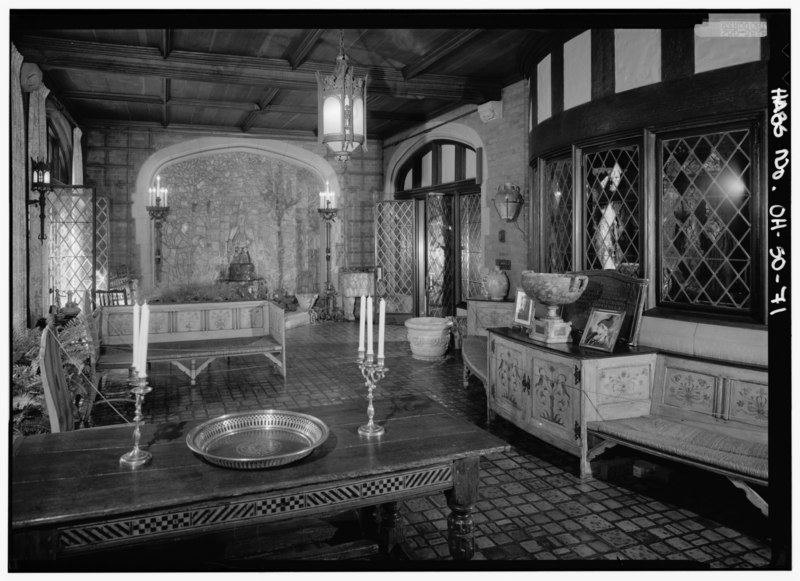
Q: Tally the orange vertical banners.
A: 0